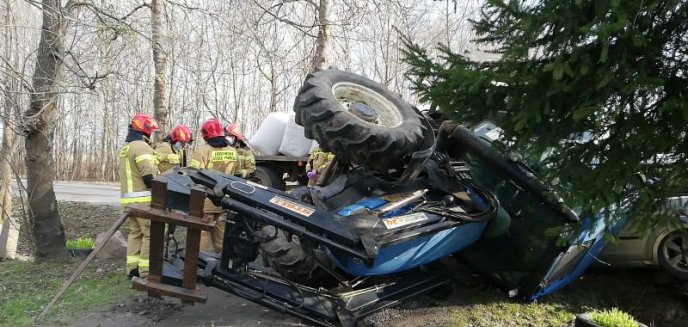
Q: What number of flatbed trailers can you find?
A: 1